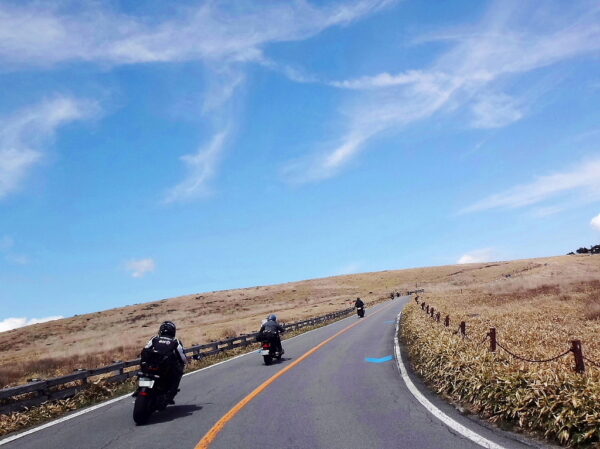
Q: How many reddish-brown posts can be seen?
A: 9